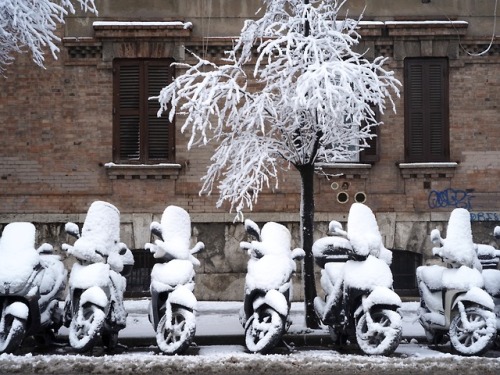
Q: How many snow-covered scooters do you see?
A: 6